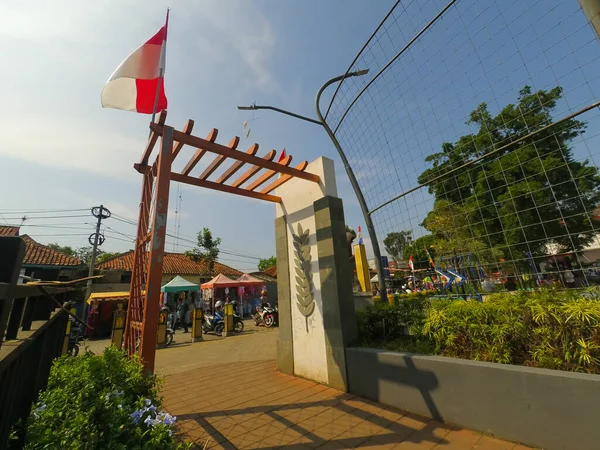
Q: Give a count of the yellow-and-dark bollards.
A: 5